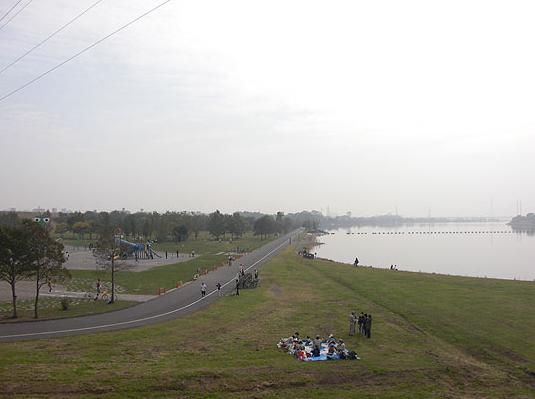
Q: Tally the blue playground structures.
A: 1